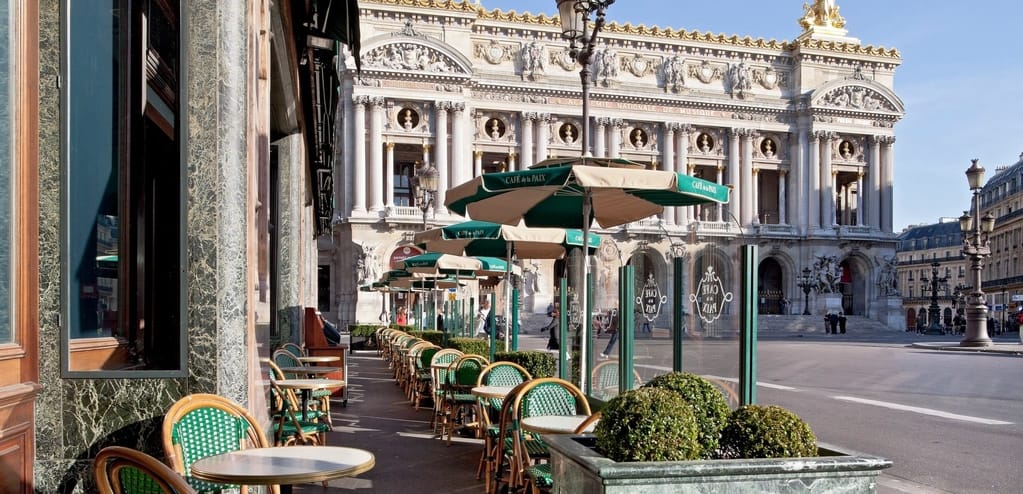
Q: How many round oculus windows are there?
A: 7